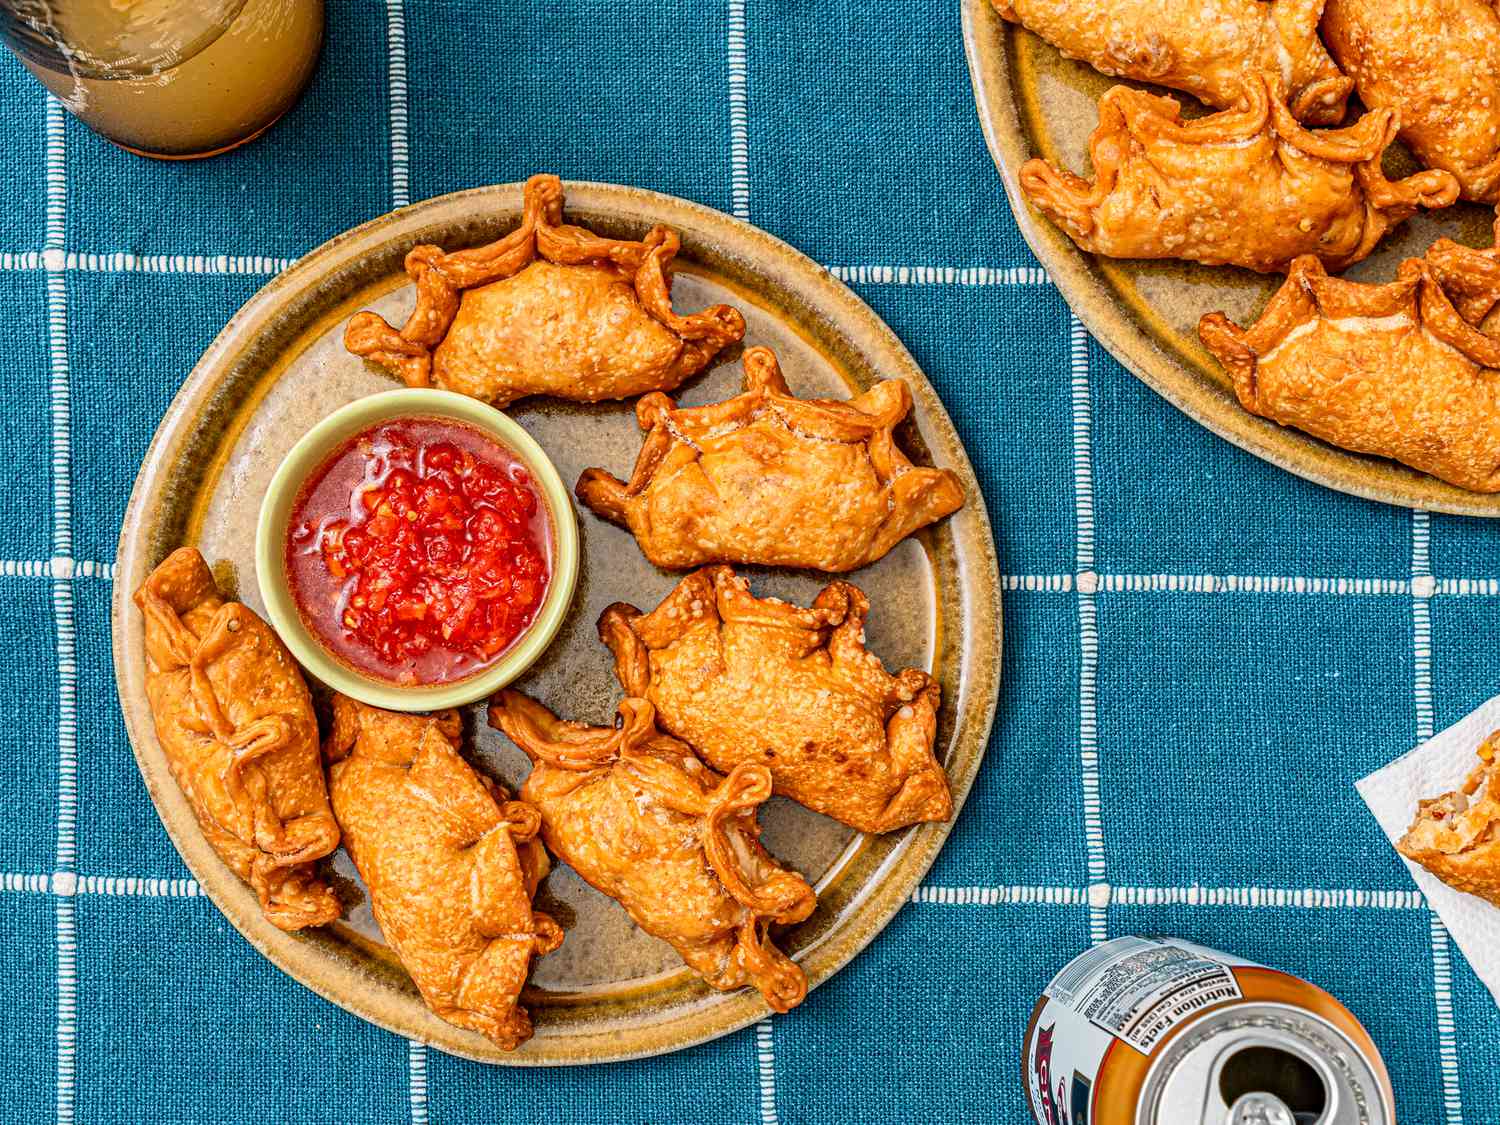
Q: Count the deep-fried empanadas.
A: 12